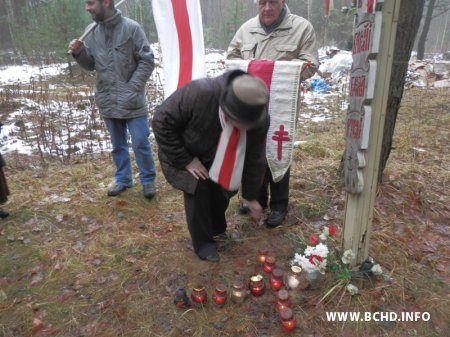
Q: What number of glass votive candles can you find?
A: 11